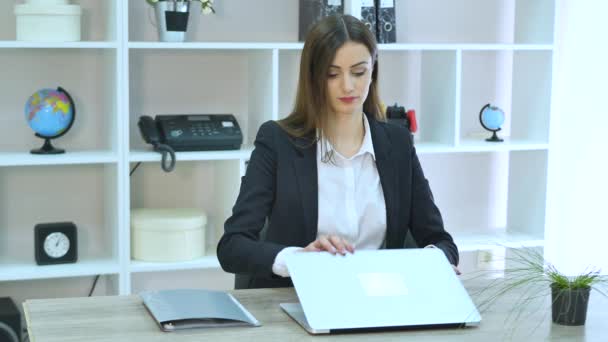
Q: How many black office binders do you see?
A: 3